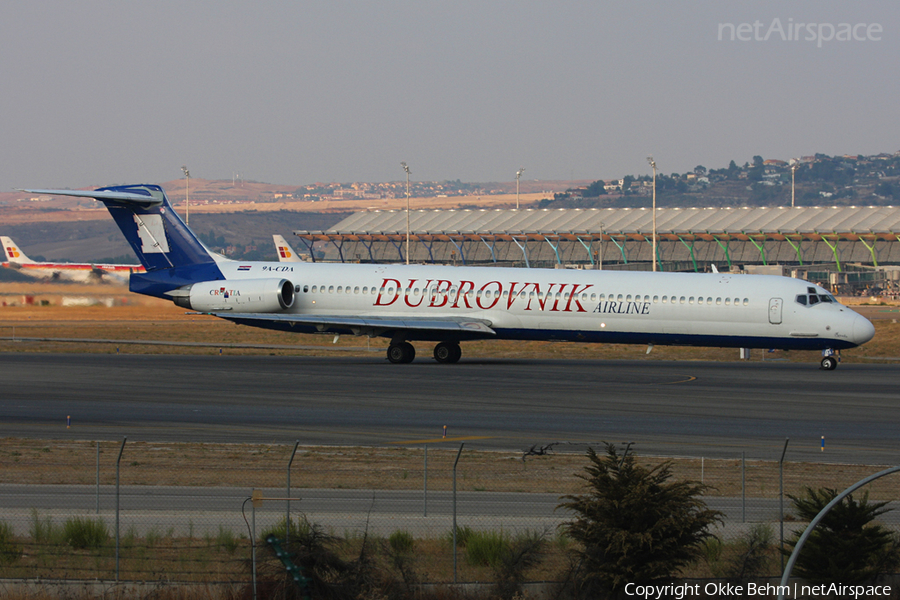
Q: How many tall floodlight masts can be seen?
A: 5